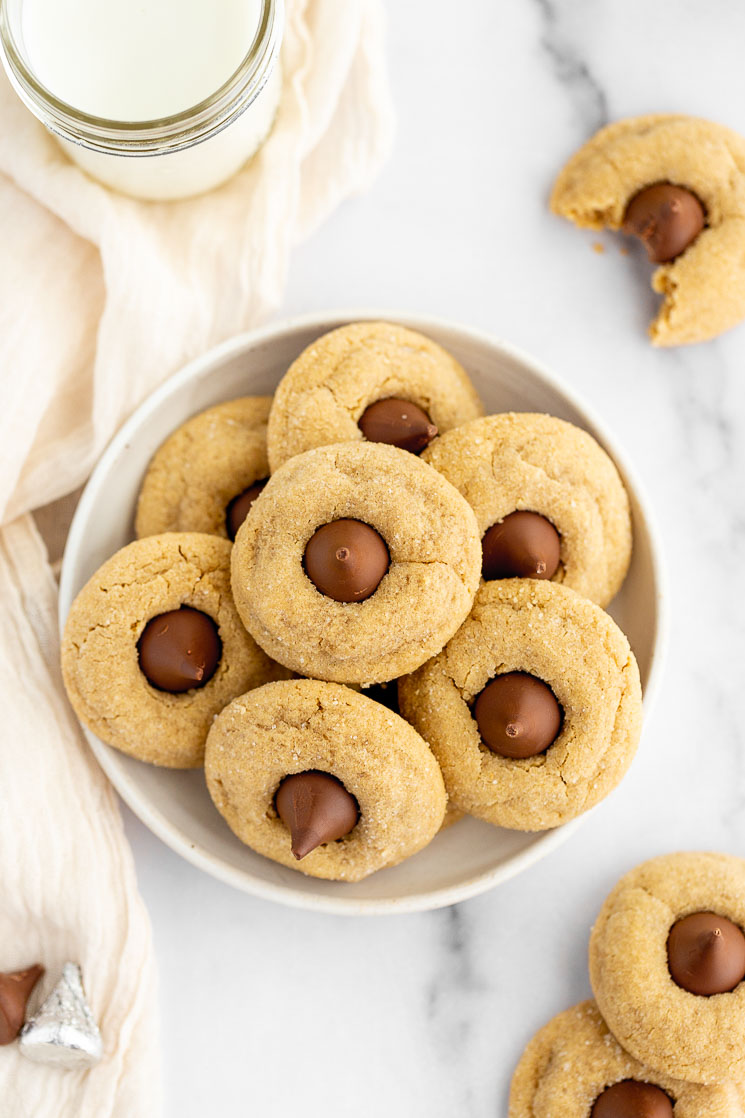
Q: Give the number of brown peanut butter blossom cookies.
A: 10